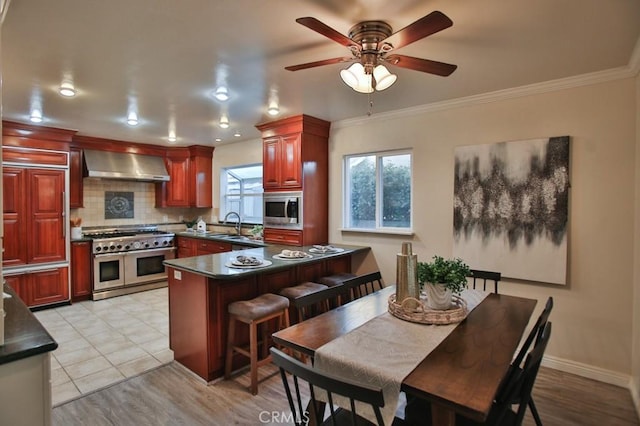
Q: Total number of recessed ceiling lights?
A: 9